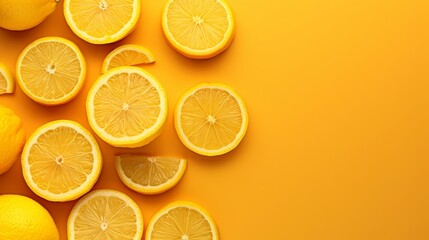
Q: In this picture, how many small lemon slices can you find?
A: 3